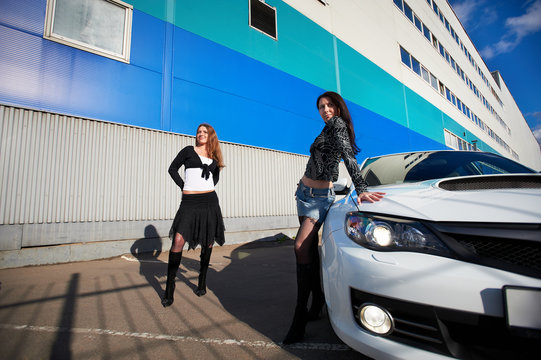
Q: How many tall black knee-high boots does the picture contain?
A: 4